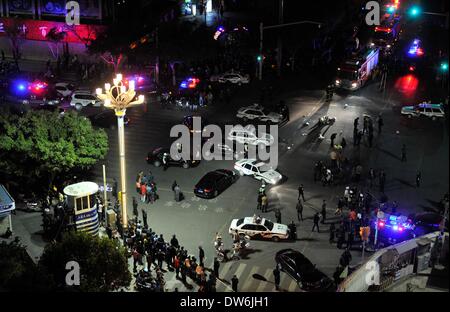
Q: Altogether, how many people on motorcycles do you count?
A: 2